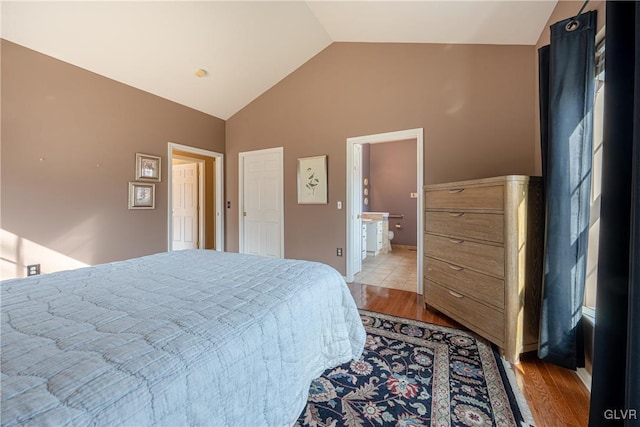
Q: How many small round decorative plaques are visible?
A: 3